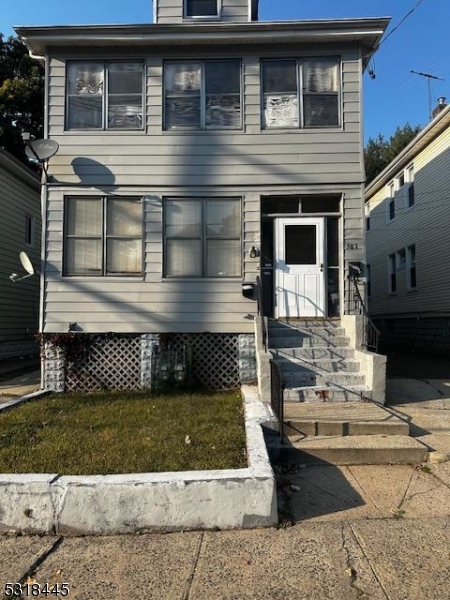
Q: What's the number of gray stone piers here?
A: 3